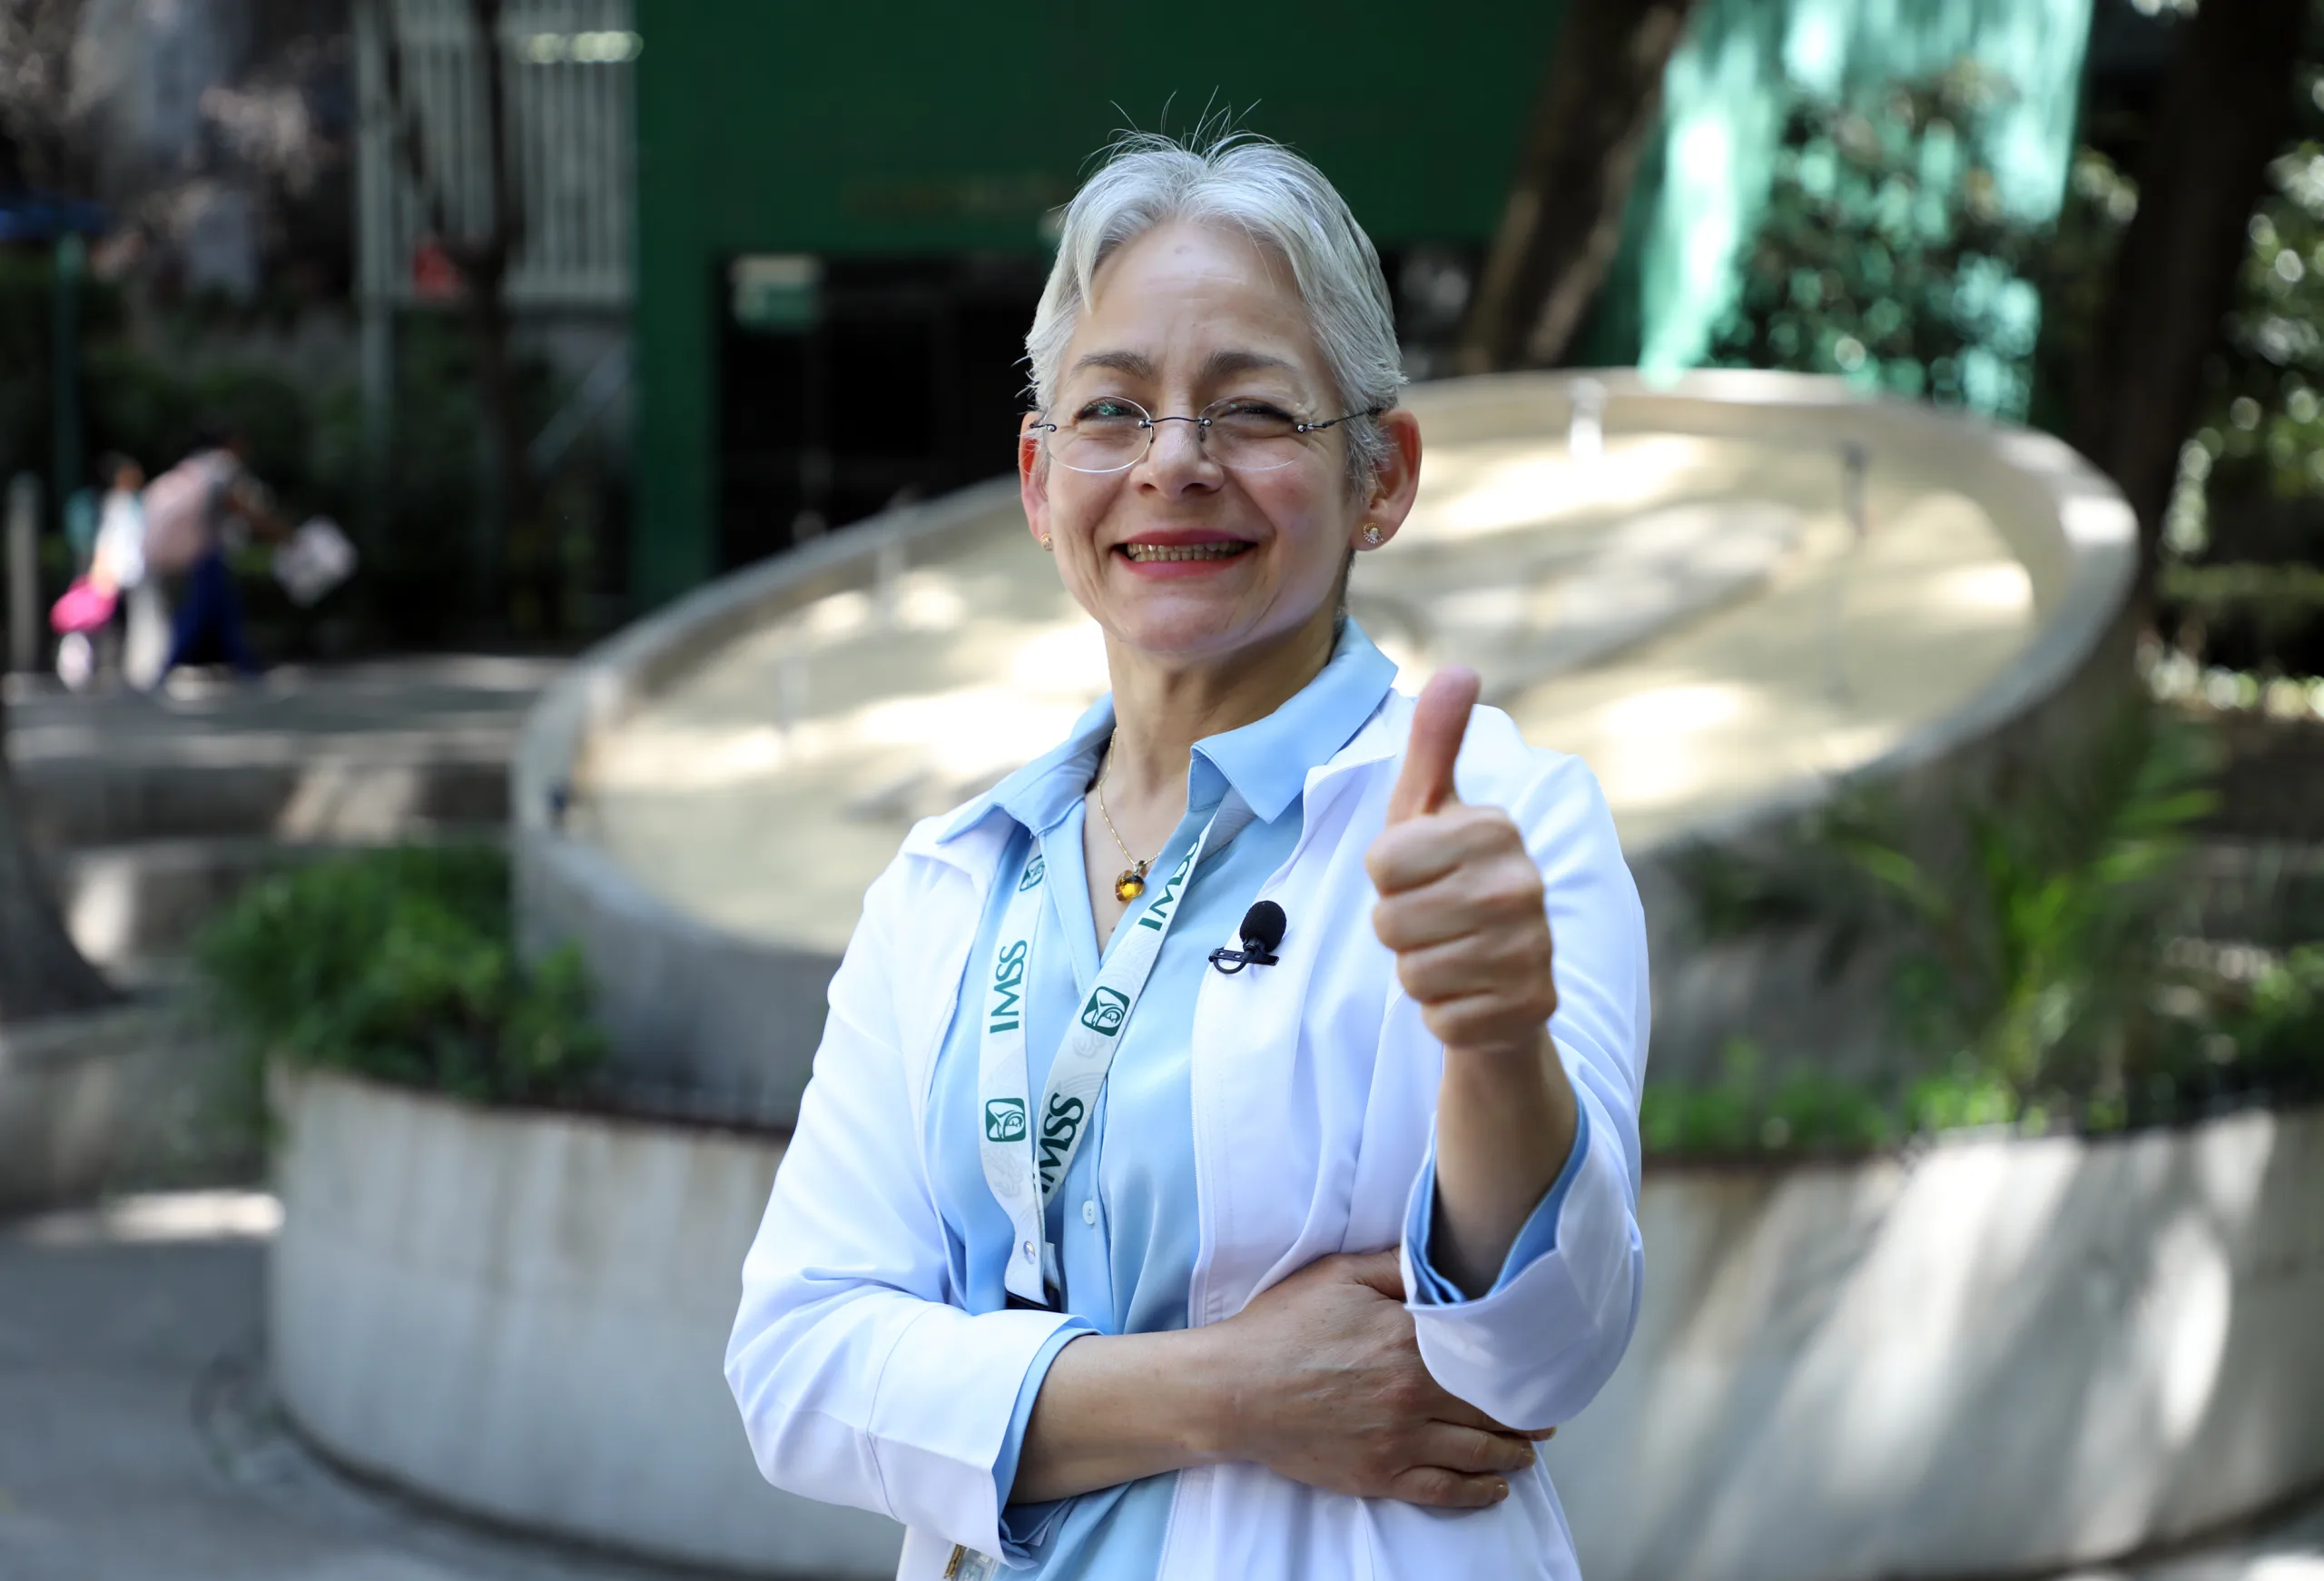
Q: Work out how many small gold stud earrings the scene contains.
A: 2